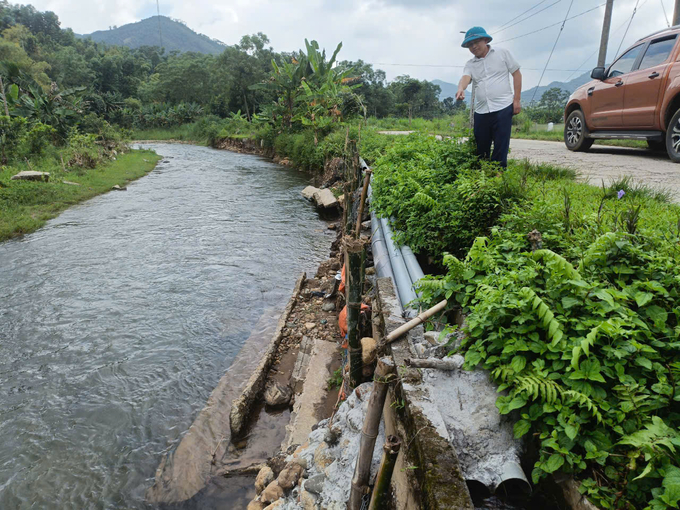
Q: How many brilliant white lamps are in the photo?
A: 0